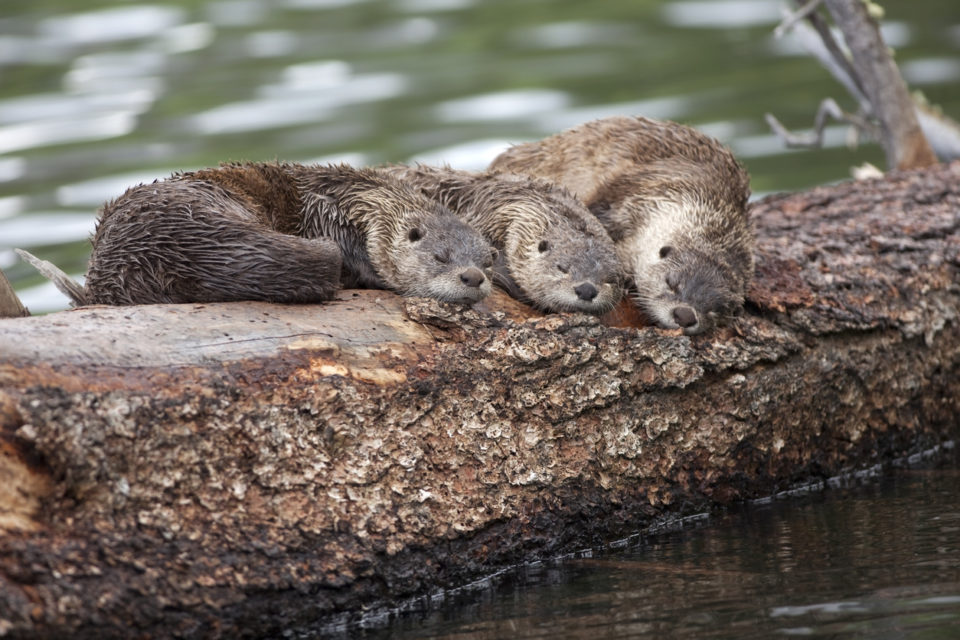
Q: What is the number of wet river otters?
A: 3